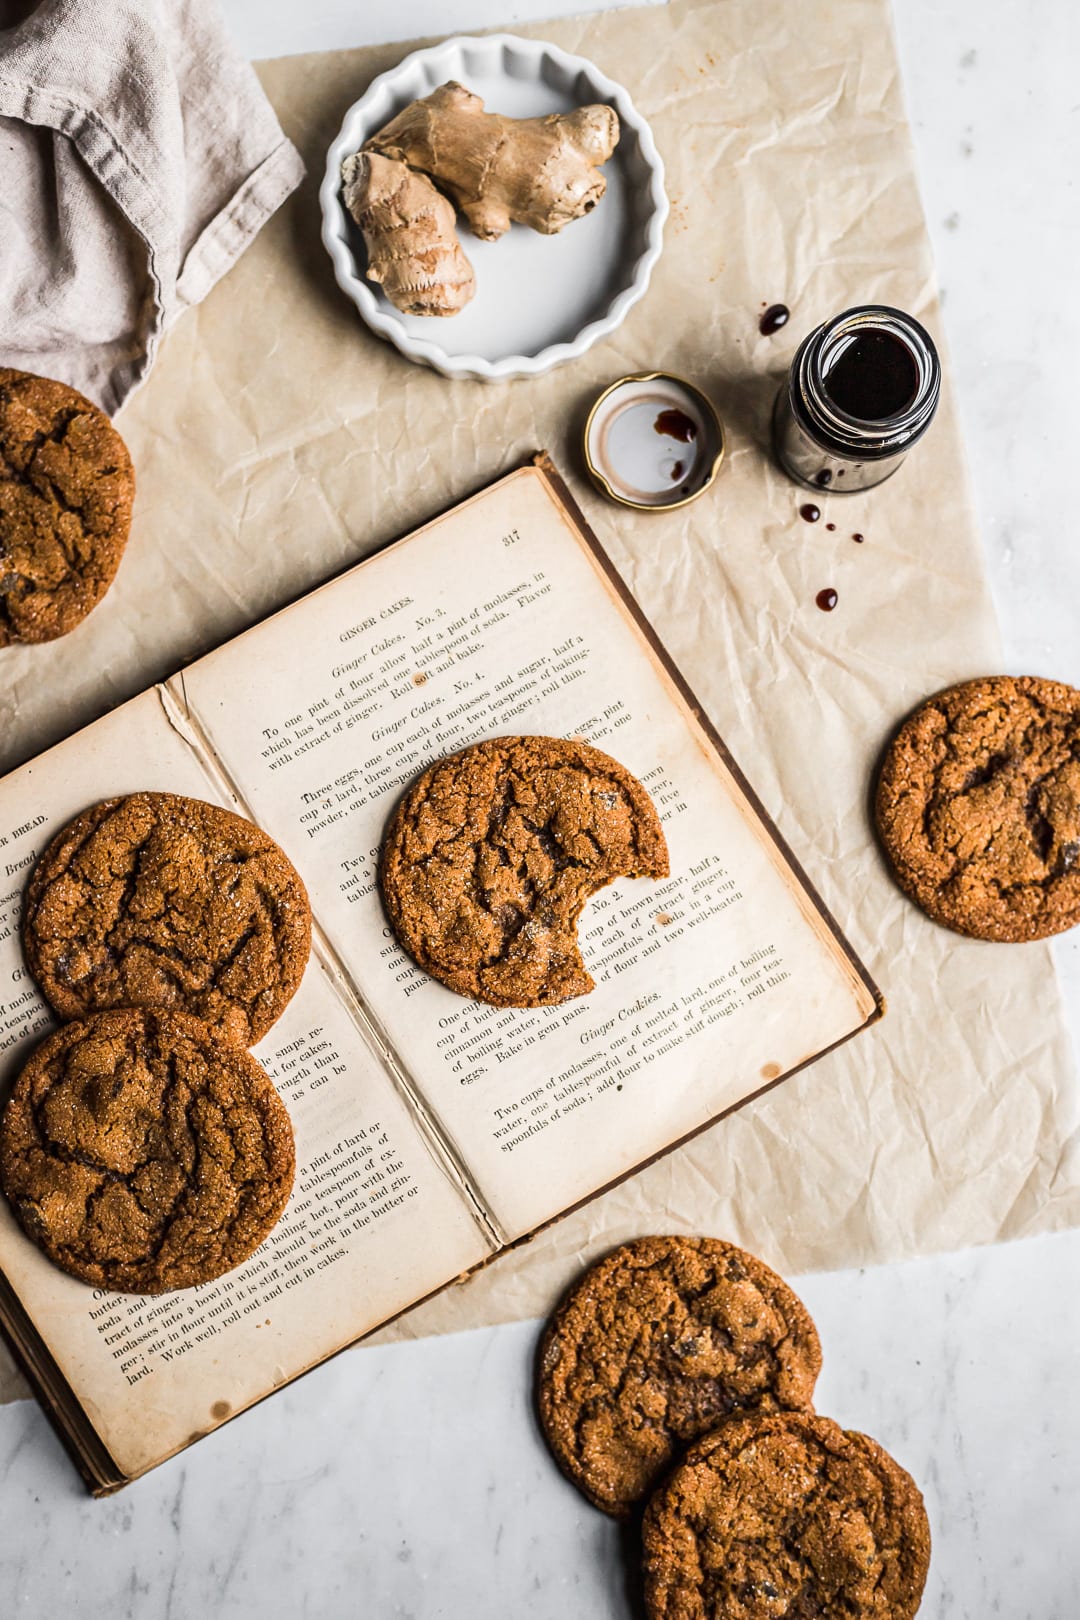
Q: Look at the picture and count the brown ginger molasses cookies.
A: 7